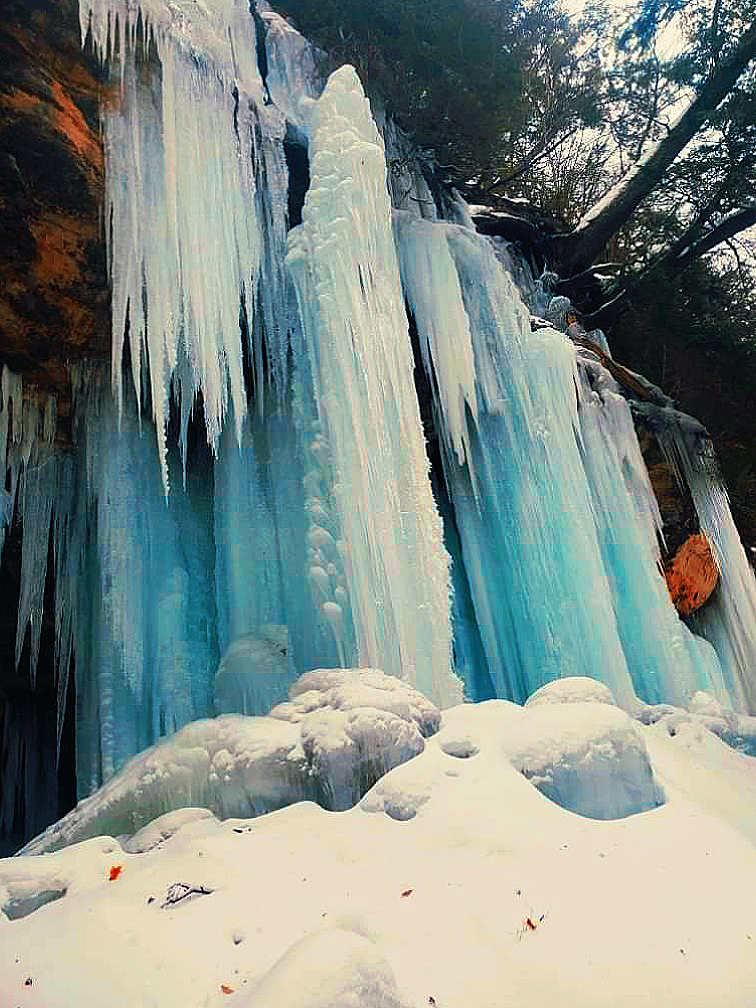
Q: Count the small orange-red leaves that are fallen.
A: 4